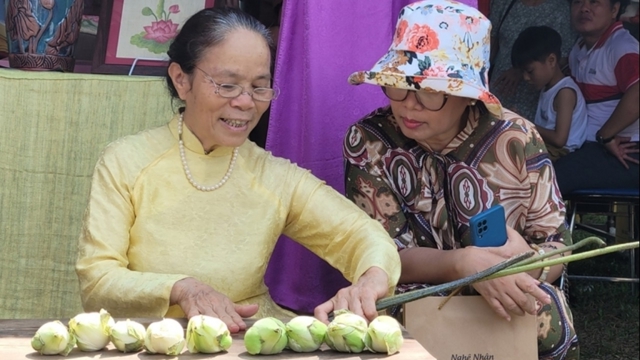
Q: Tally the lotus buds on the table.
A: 9